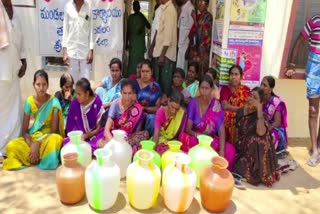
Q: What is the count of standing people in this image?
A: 8